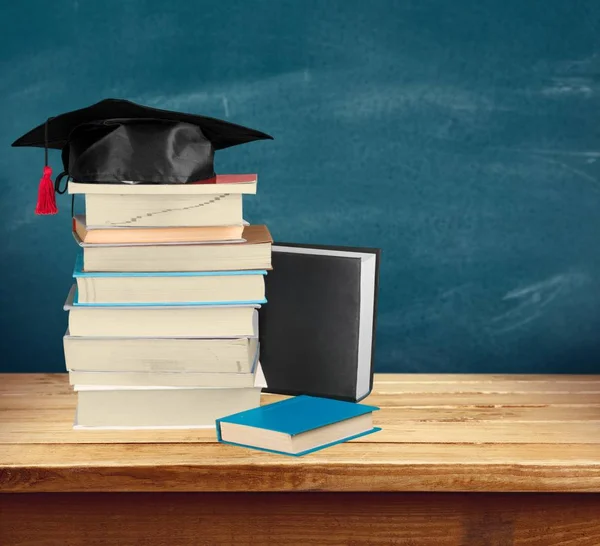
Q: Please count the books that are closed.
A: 11